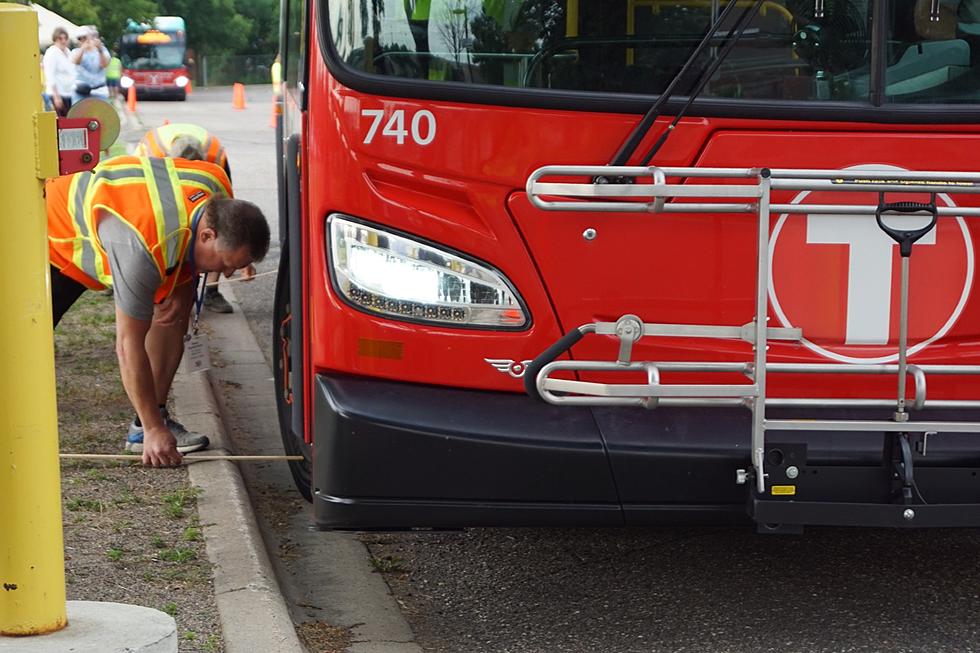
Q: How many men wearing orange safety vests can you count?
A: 2